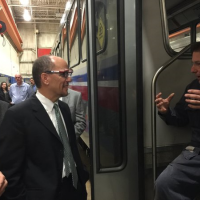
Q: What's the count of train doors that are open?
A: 1